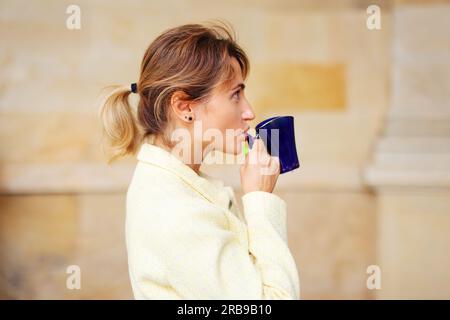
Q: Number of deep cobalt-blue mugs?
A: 1